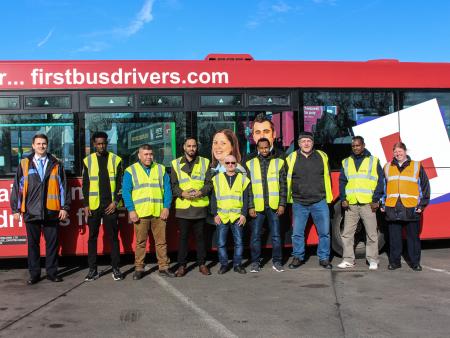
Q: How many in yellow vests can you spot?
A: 7